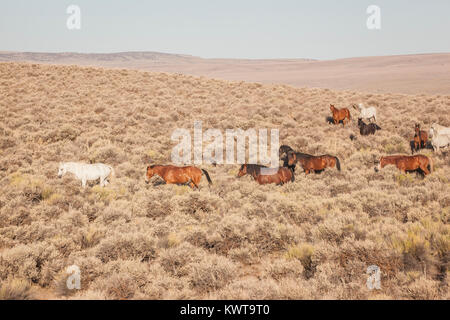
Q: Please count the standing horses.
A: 11